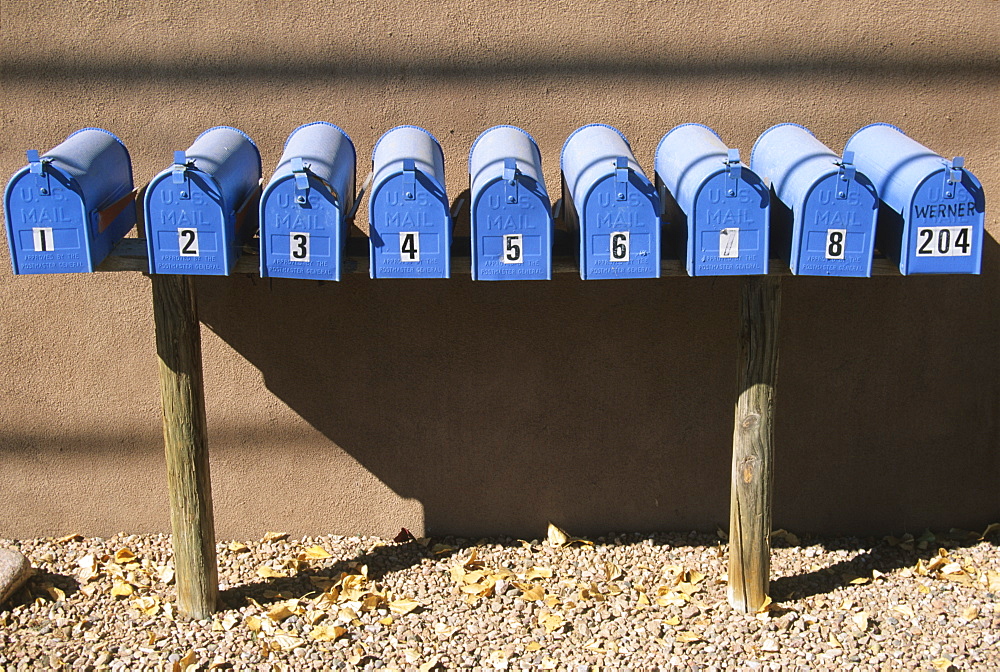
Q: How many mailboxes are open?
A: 0